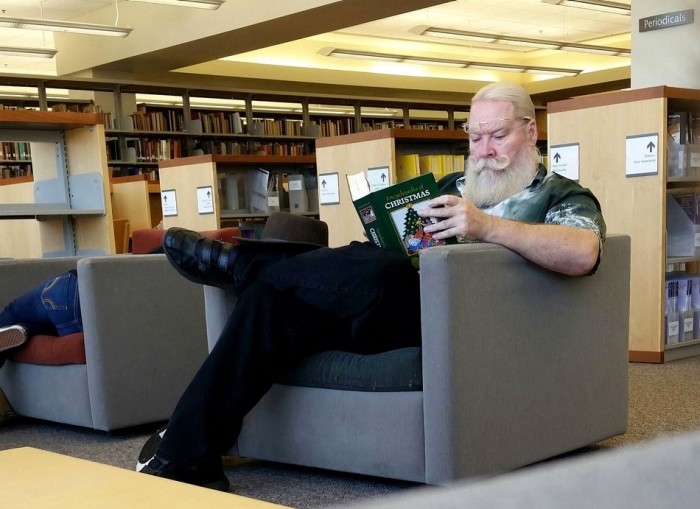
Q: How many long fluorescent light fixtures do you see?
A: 6